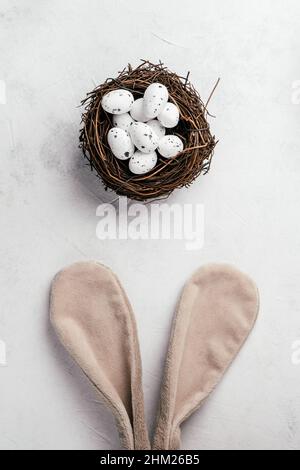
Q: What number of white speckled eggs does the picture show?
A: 10